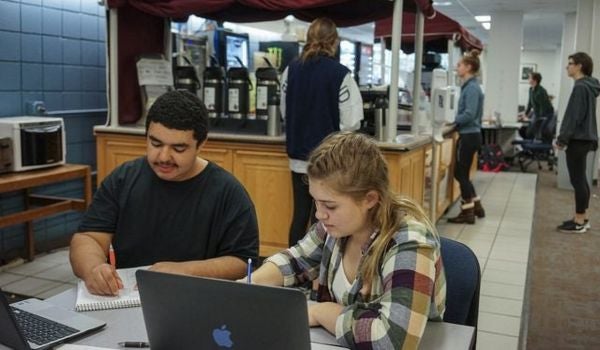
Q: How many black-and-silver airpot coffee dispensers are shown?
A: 4